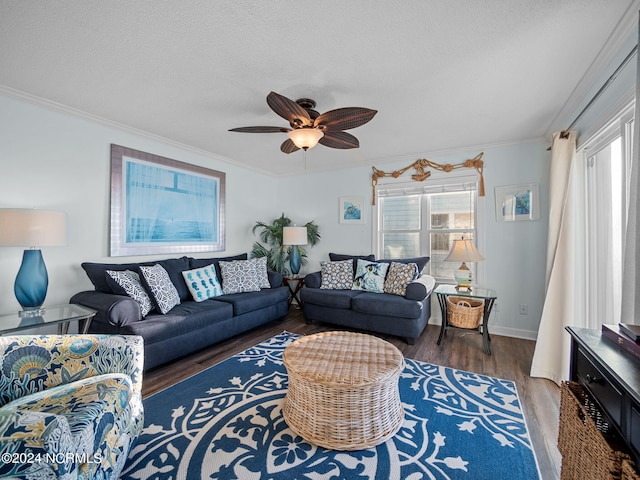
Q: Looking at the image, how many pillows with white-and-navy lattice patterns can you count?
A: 4